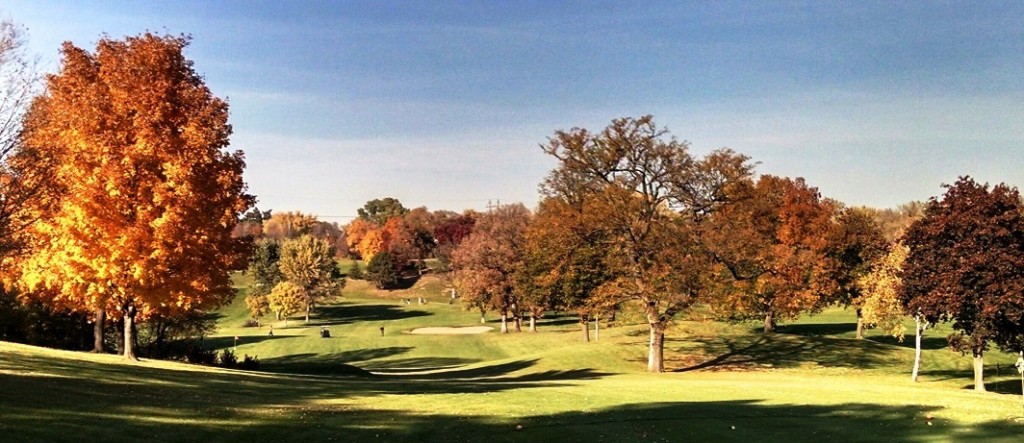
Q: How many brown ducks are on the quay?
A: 0